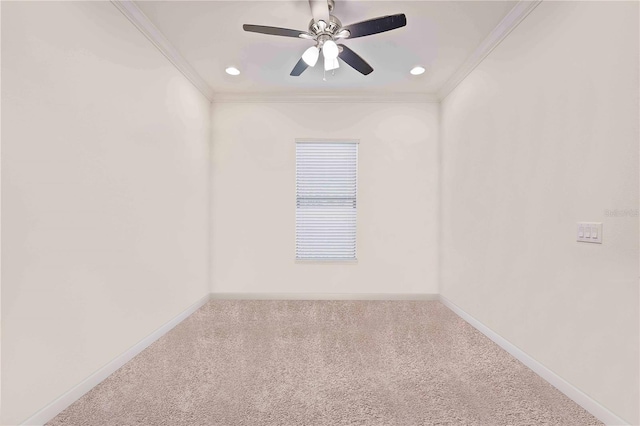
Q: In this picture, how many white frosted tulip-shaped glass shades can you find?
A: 3